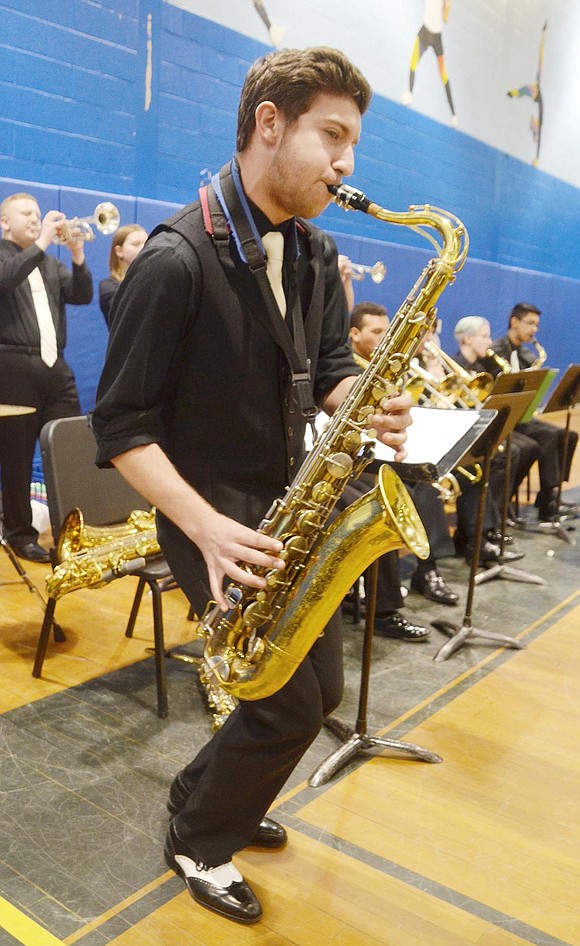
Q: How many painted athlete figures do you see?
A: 3